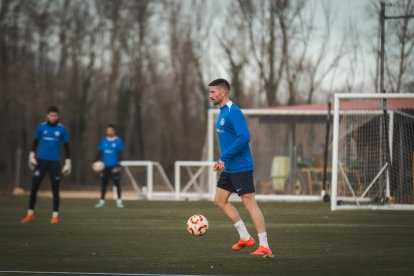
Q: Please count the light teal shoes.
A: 2